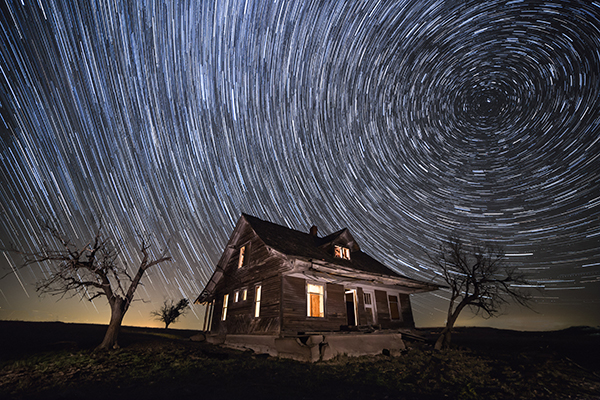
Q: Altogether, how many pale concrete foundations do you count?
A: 1